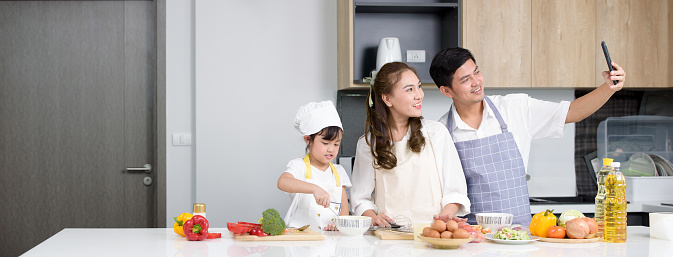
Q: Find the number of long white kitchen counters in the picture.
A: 1